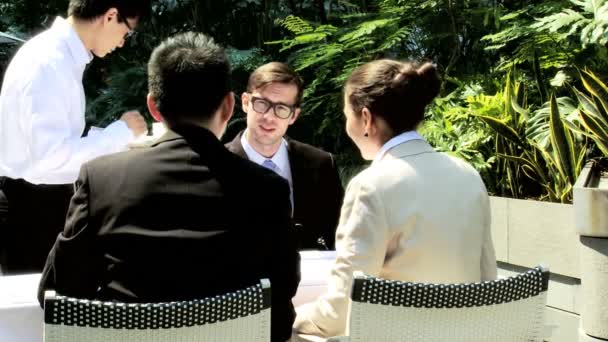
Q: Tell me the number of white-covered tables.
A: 1